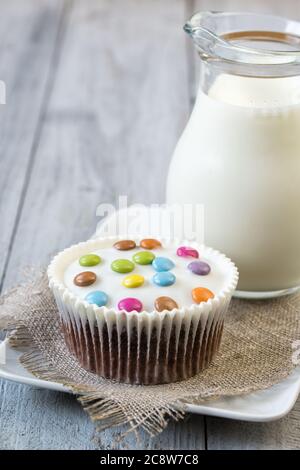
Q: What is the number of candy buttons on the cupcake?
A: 15